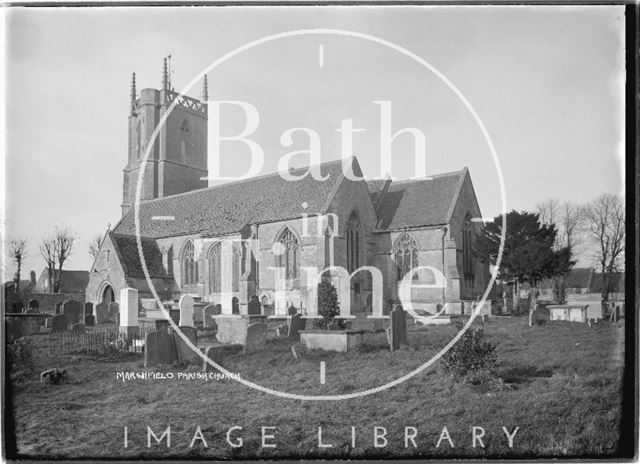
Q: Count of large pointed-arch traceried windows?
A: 6